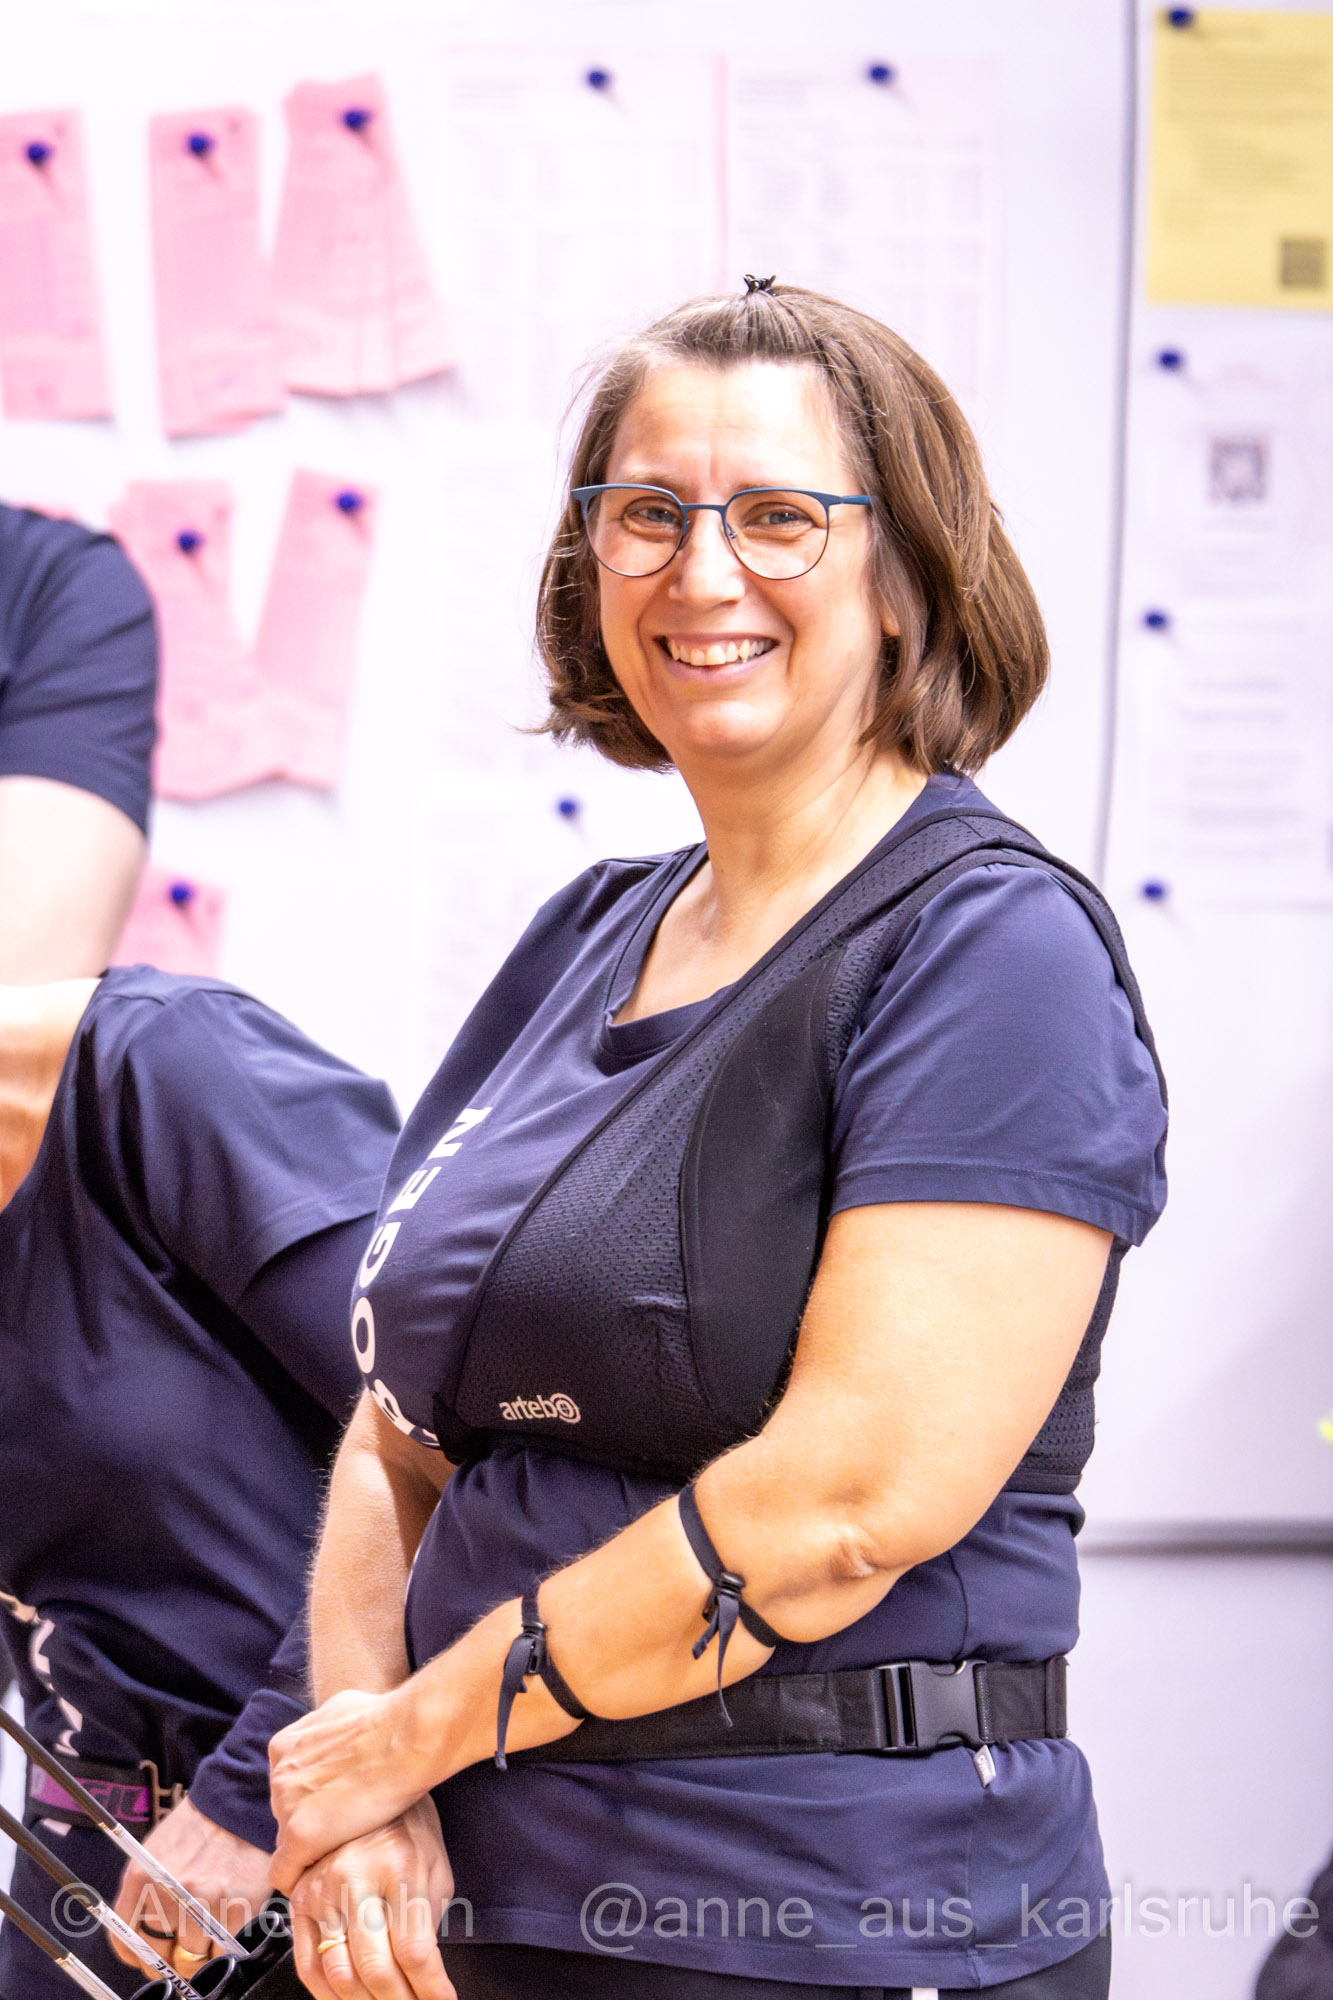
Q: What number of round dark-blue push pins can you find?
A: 13